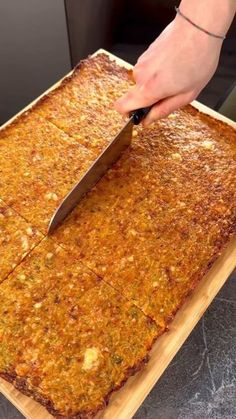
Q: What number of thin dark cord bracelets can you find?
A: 1